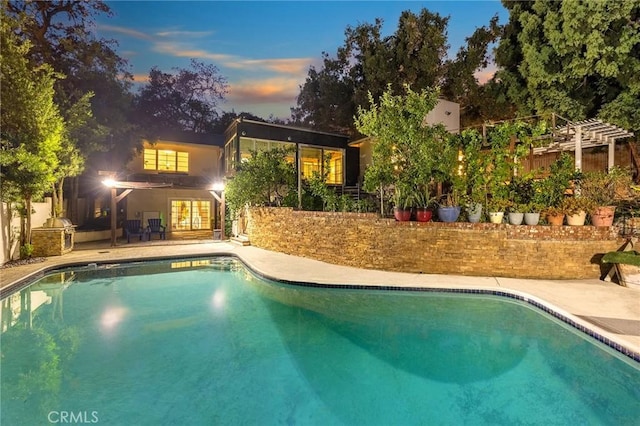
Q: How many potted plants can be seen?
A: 10